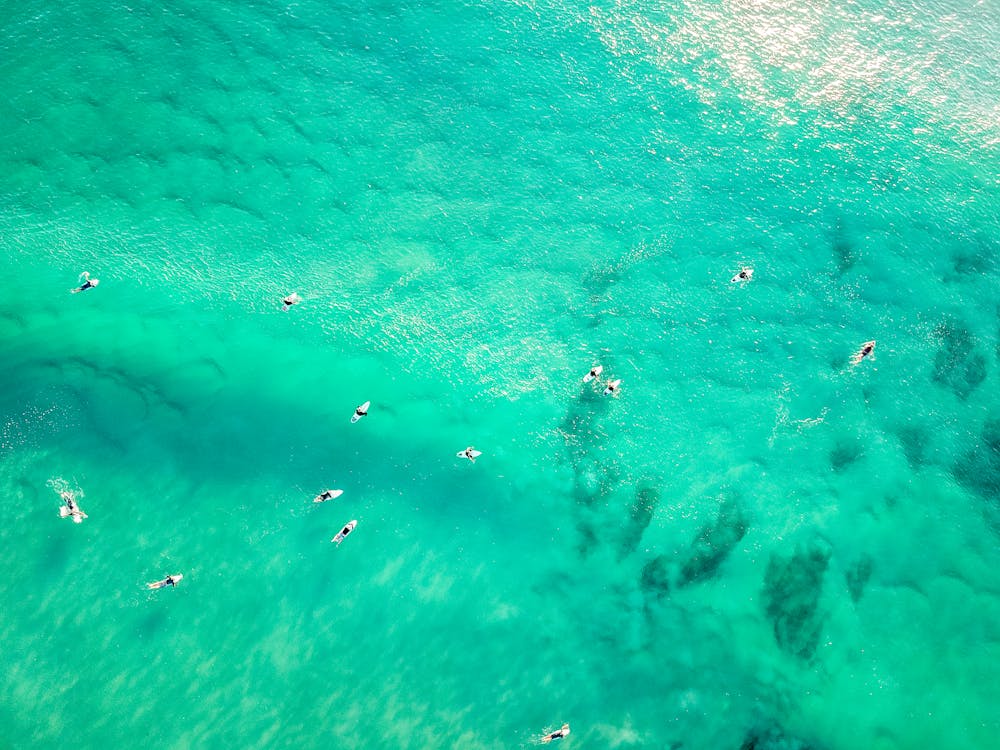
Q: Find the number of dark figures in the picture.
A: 13